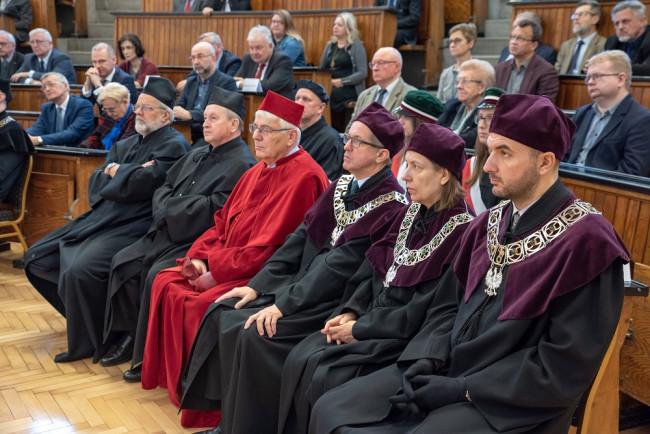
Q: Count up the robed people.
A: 8